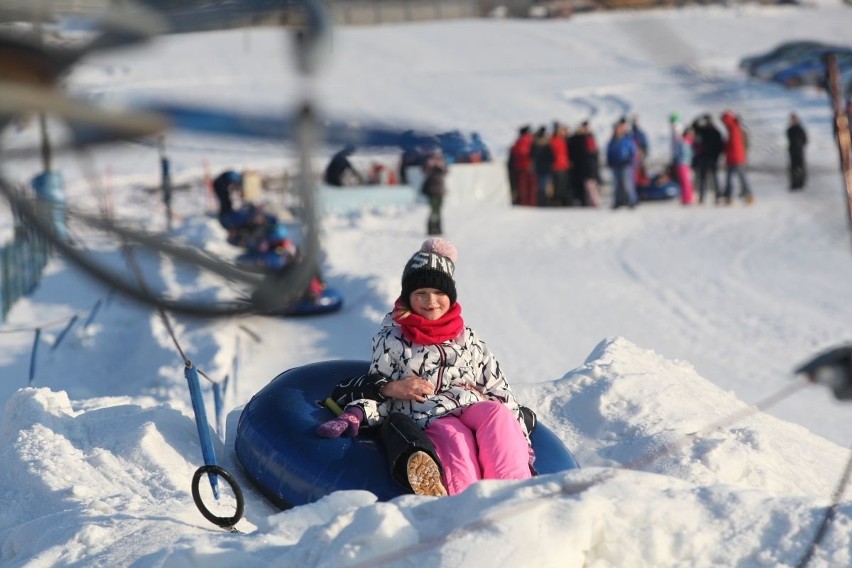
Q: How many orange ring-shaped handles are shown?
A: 0